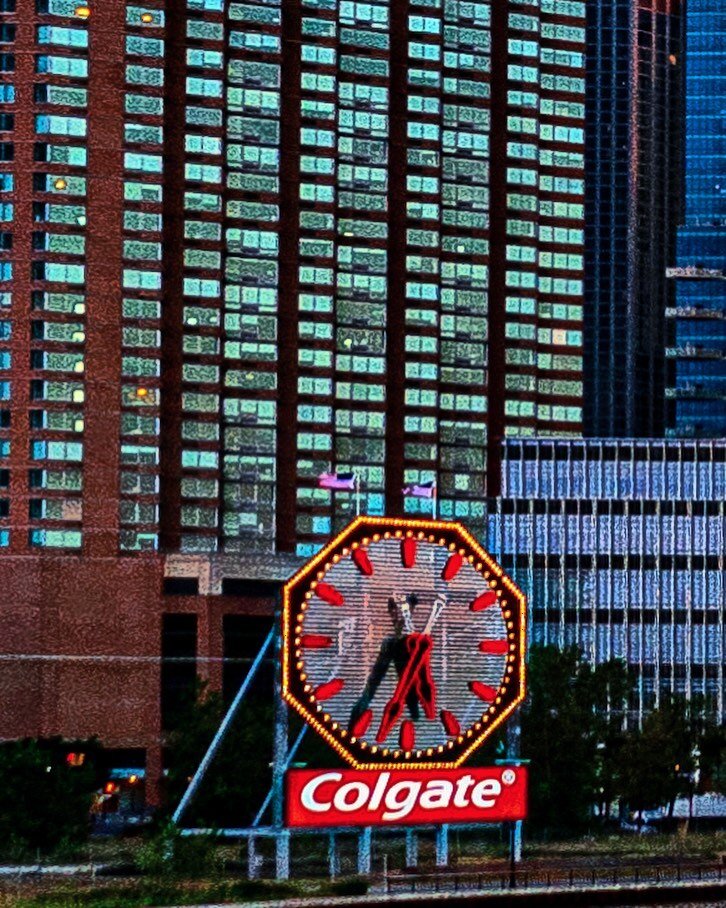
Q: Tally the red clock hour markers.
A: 12